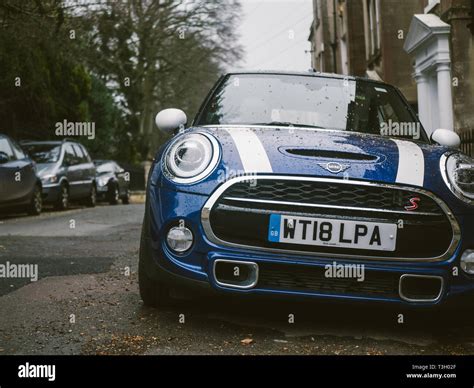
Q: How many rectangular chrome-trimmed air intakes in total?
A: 2